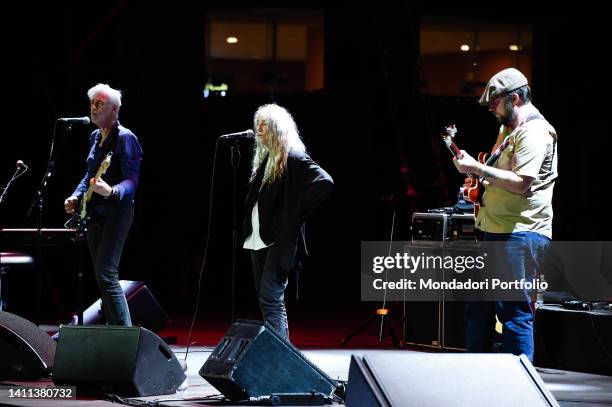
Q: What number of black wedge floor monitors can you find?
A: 5